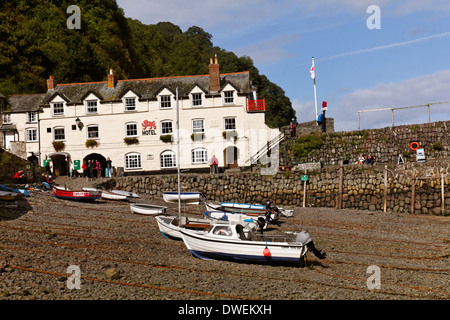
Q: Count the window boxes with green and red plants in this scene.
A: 6